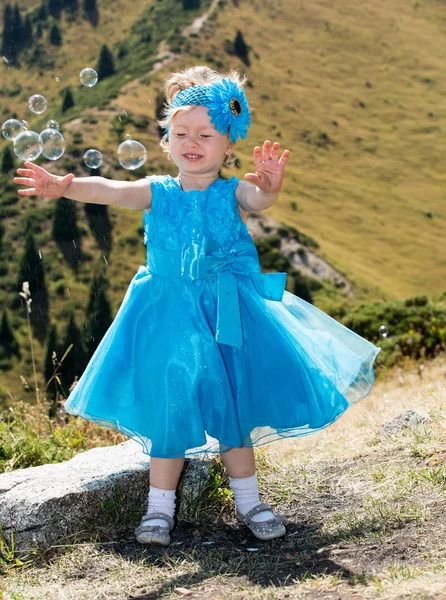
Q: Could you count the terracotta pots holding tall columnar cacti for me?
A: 0